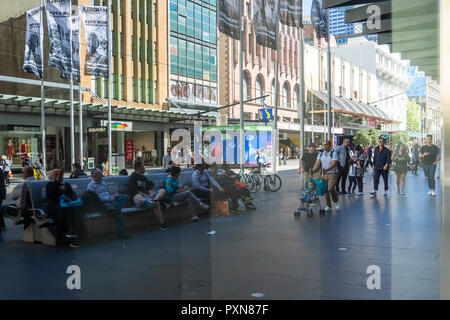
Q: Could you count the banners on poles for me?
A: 8